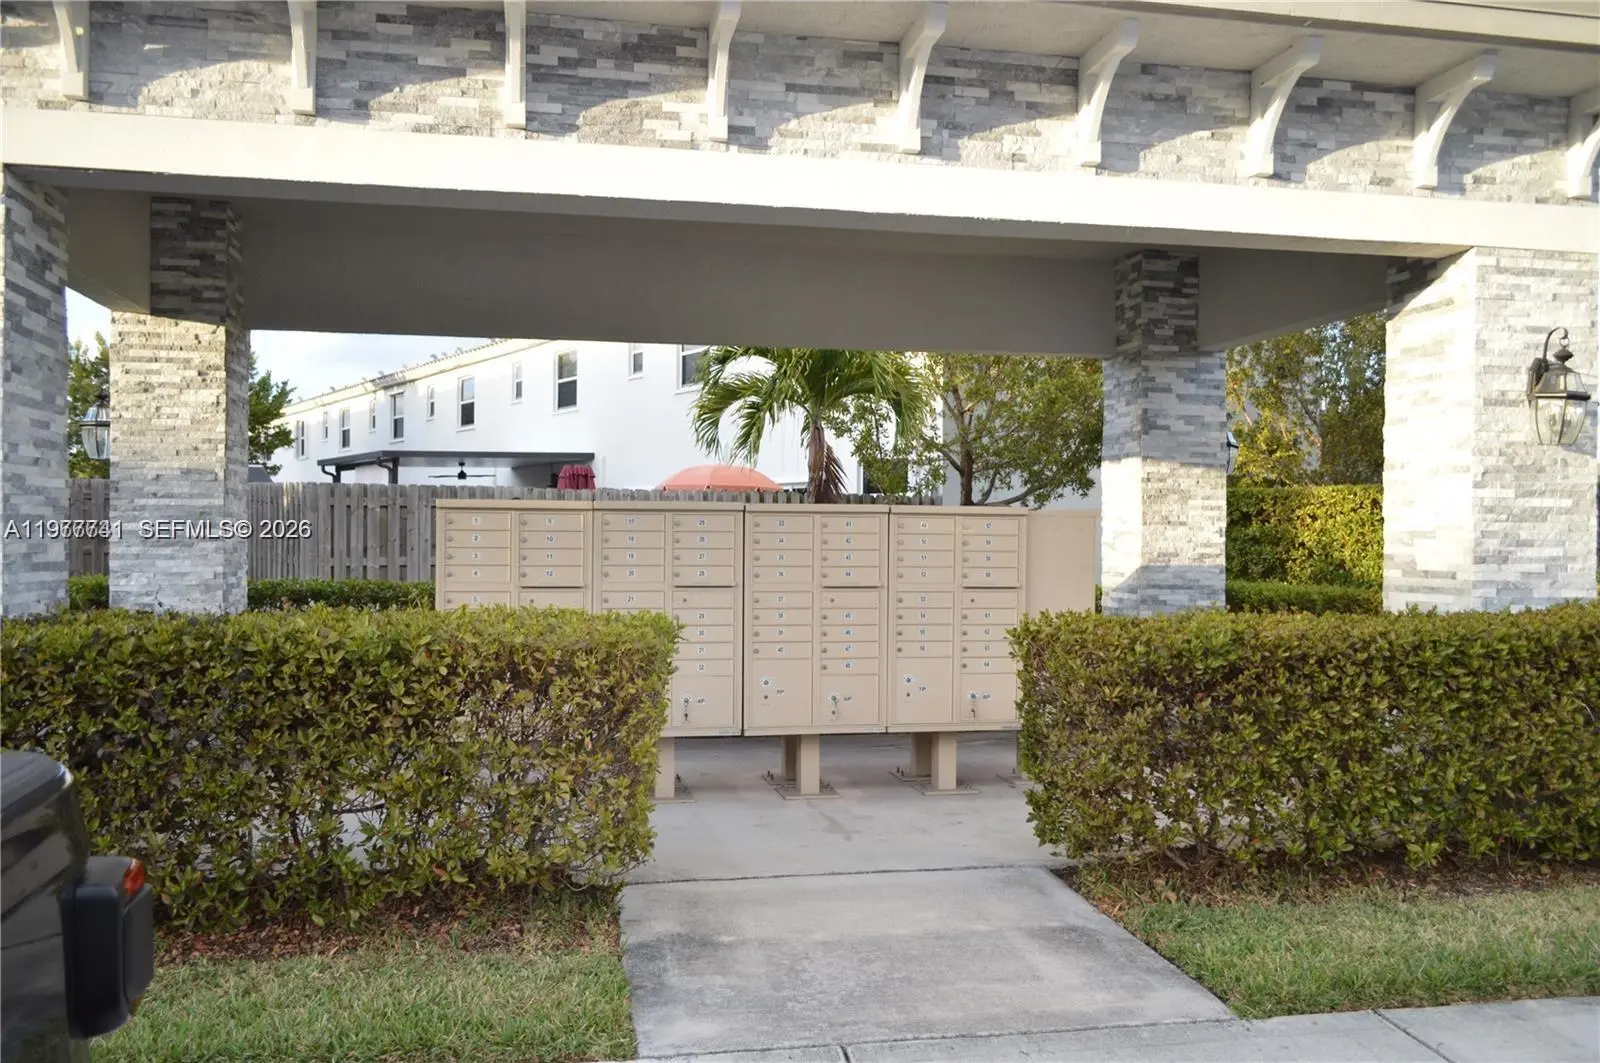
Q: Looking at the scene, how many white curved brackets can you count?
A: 9